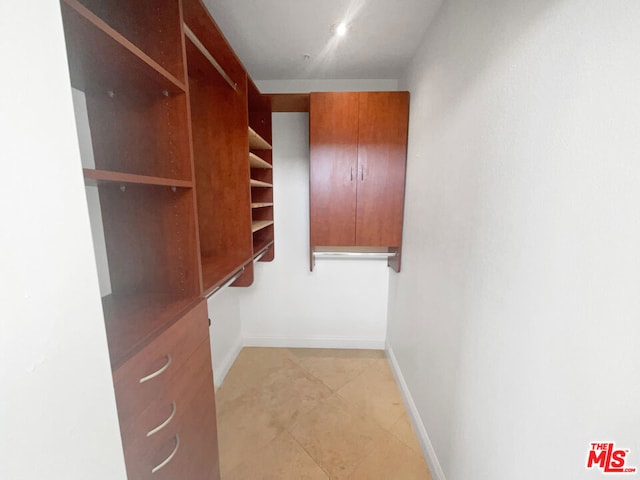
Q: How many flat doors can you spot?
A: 2